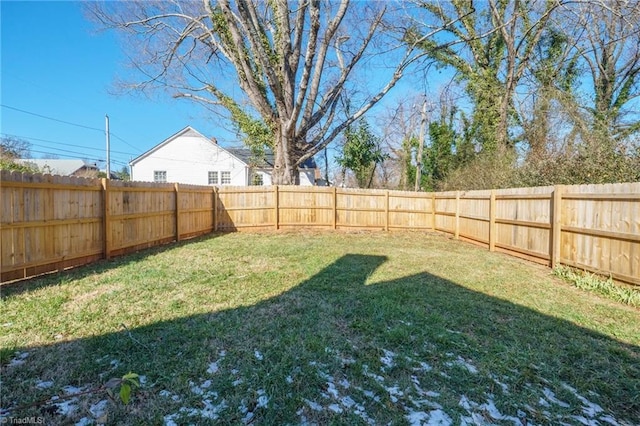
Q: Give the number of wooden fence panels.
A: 11